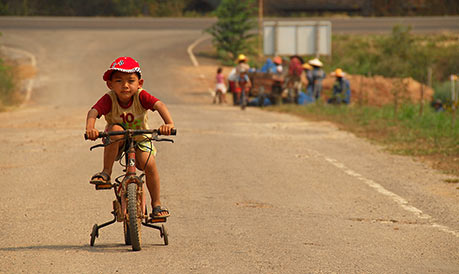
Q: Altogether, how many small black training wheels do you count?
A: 2